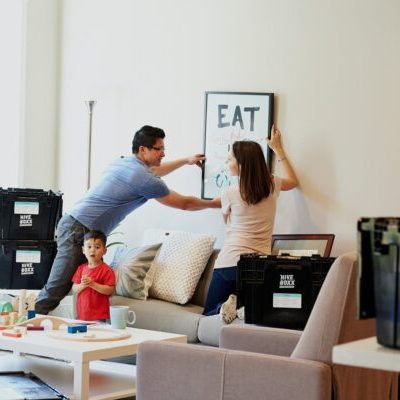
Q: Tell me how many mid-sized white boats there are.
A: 0